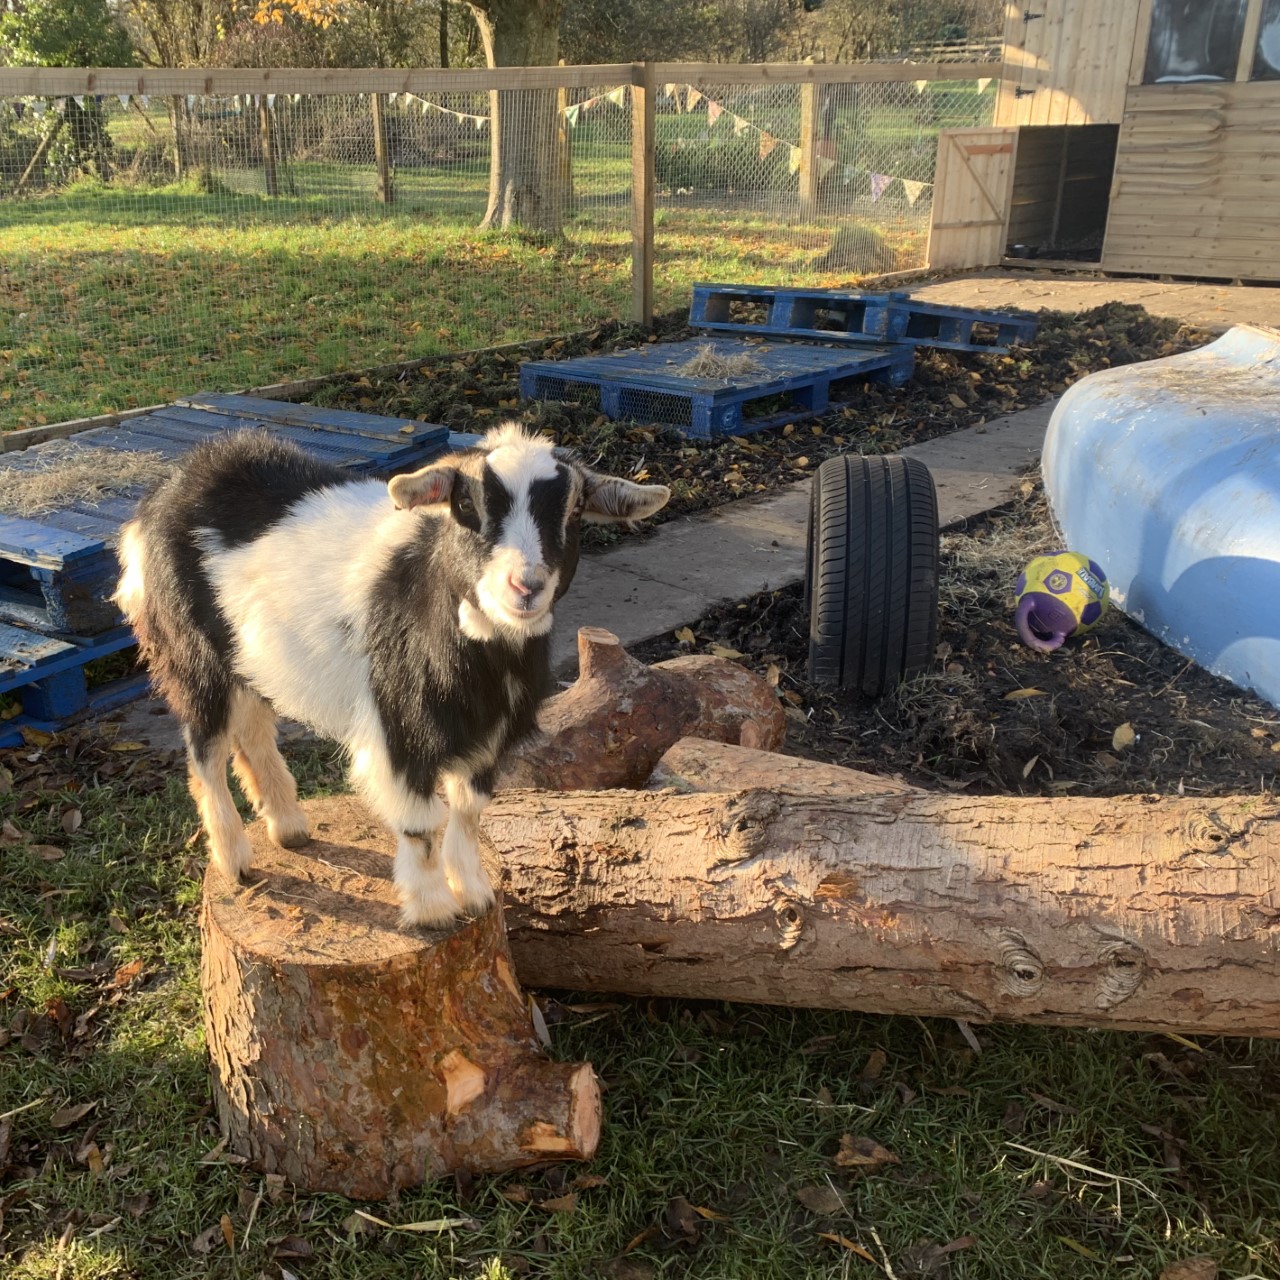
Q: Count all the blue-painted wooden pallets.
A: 5